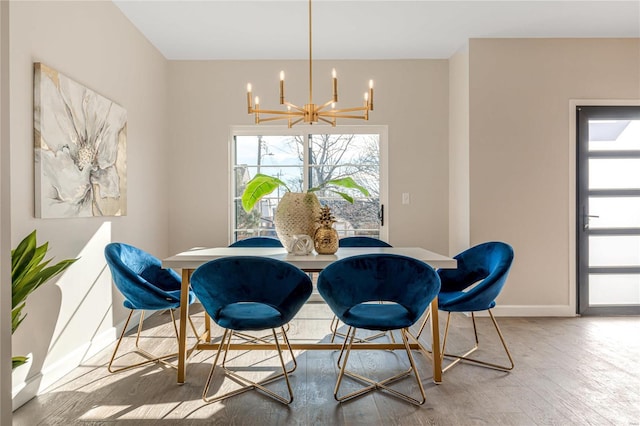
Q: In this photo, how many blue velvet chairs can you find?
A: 6